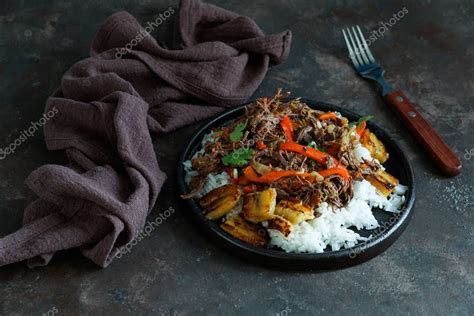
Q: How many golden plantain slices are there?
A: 7